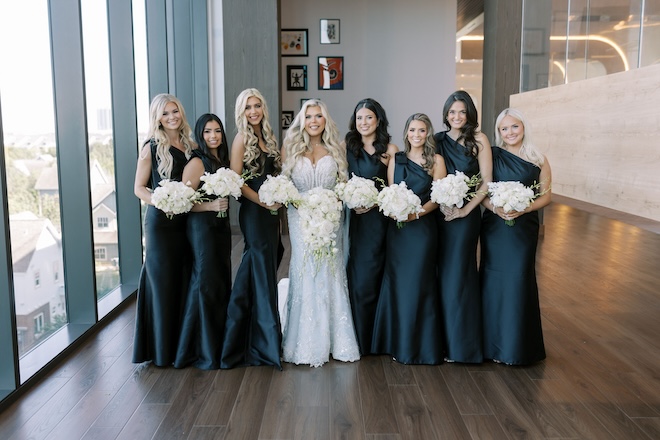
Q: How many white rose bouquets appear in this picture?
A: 8